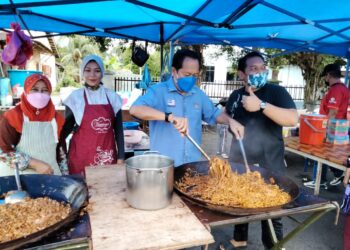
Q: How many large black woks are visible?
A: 2